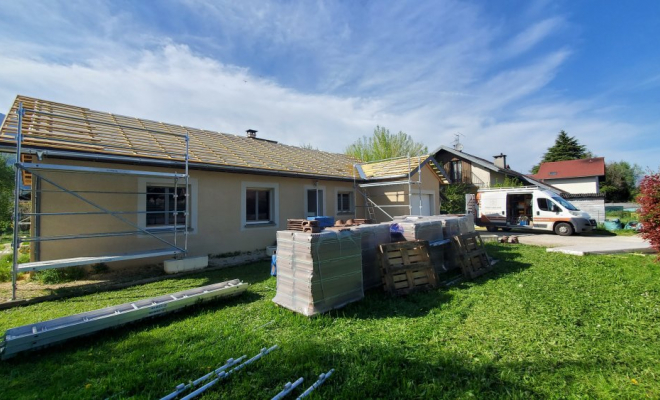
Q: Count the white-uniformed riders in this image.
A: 0